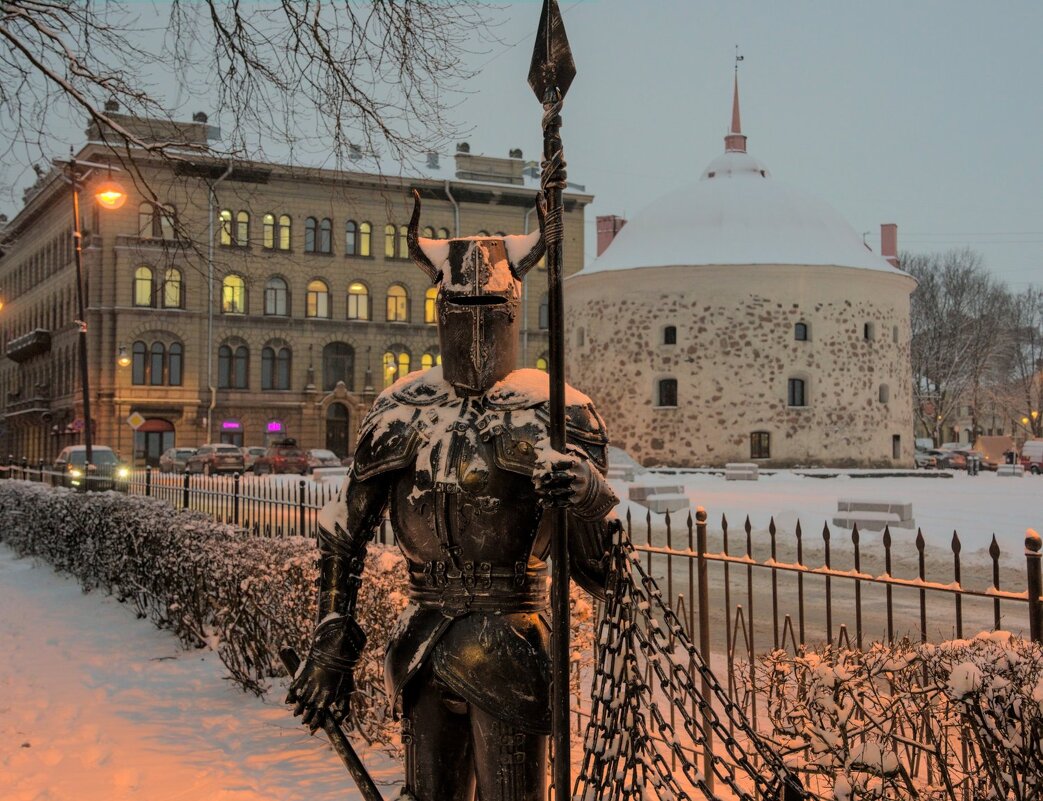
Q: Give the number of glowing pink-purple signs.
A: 2